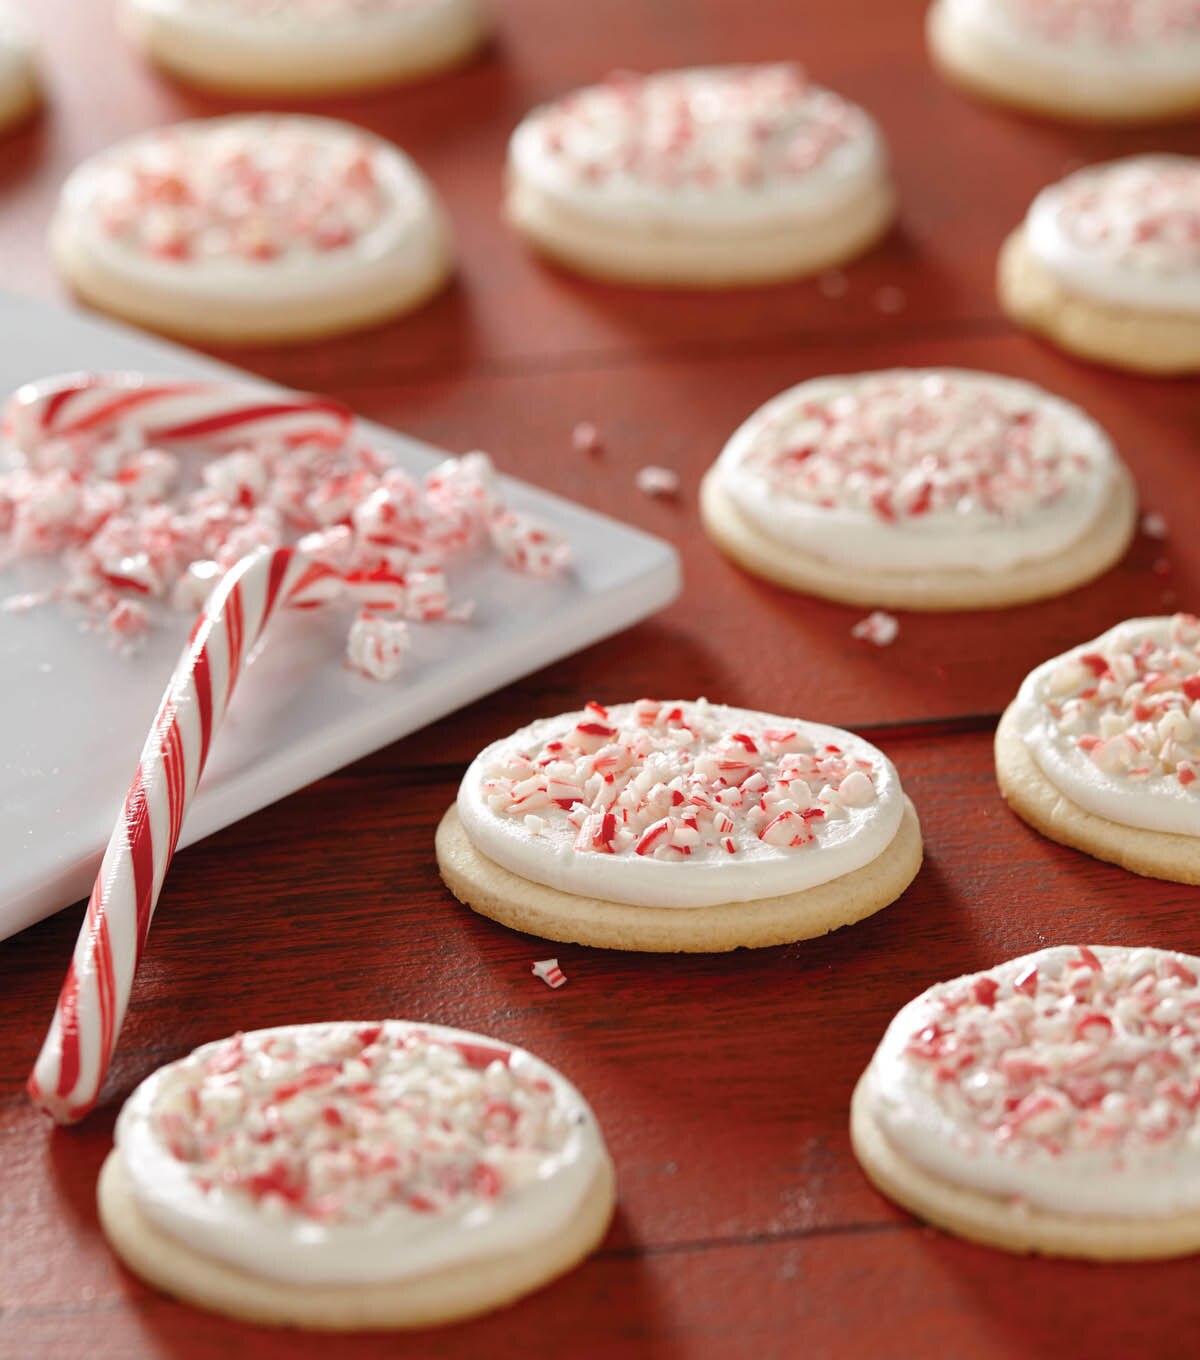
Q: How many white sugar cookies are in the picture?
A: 11